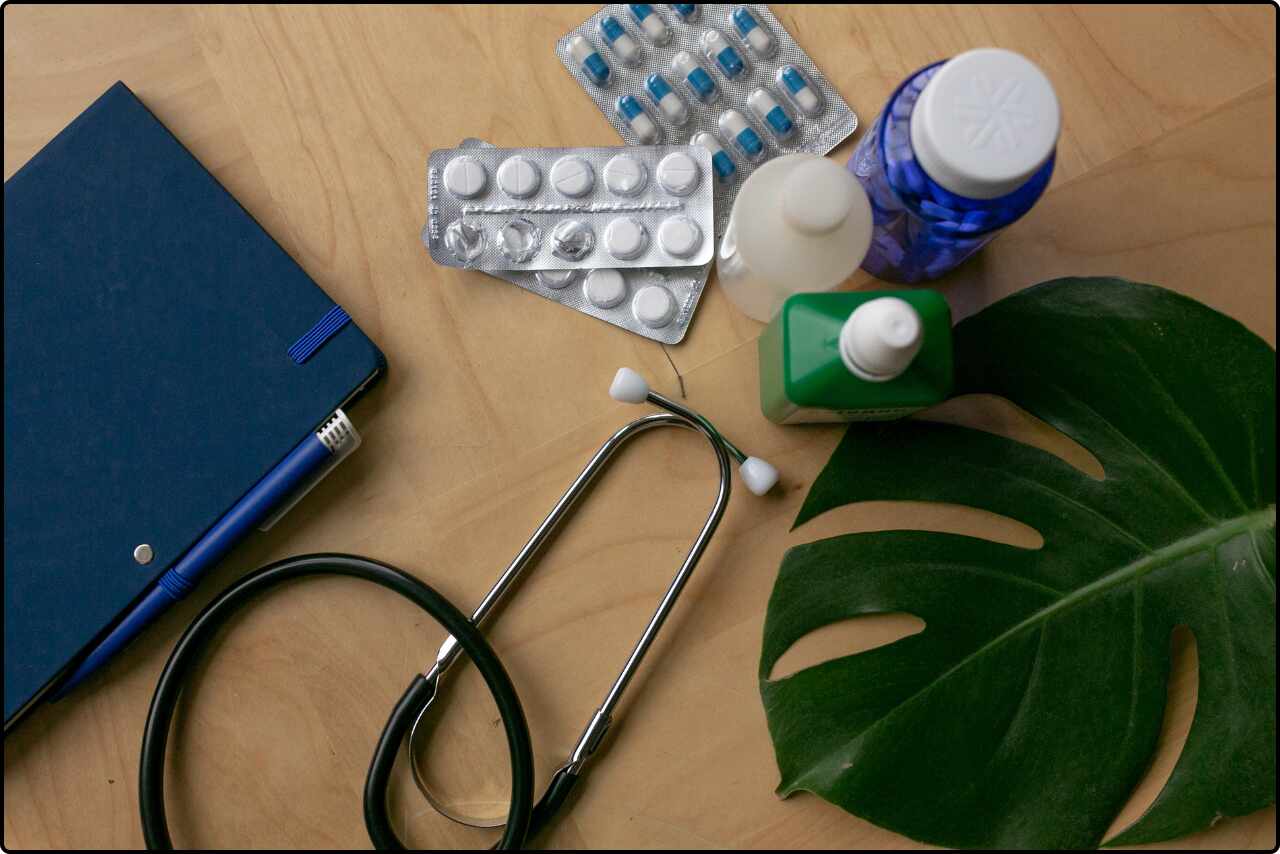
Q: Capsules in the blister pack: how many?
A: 13